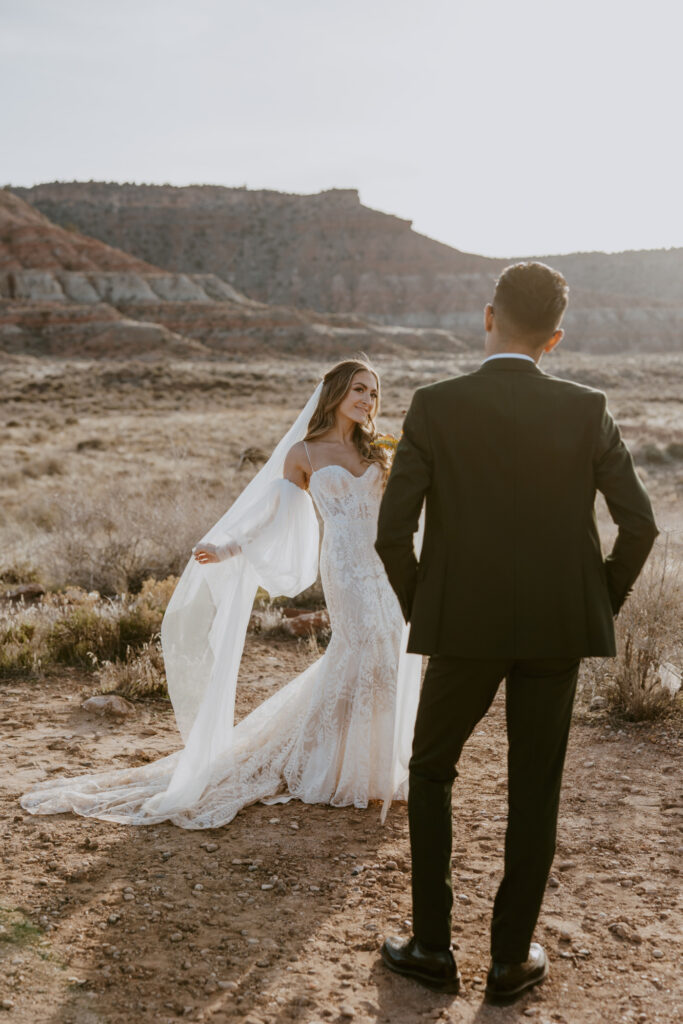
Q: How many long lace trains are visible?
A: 1